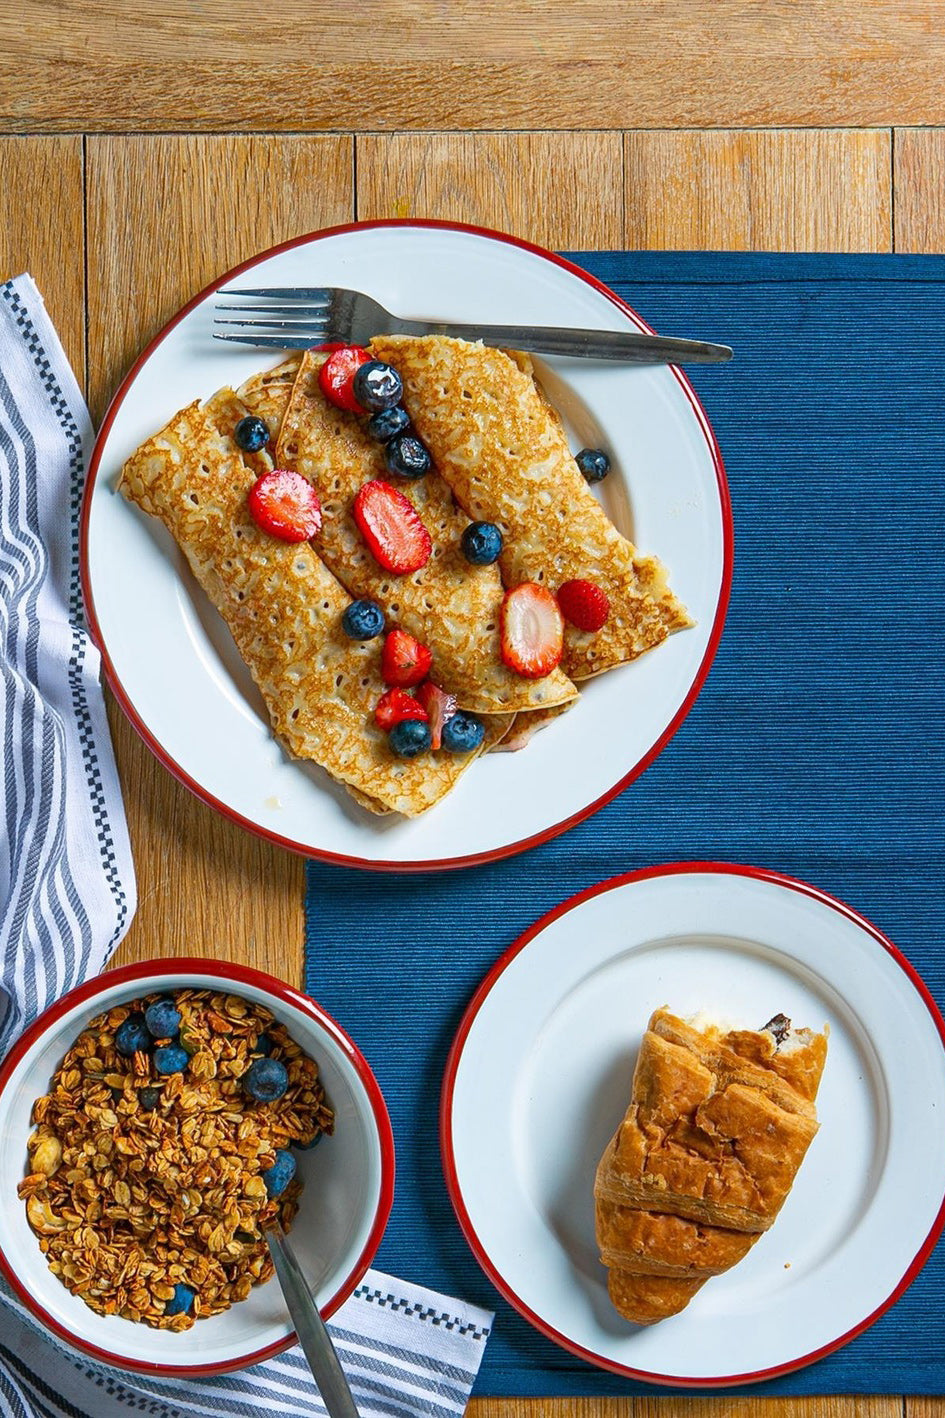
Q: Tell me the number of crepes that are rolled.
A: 3